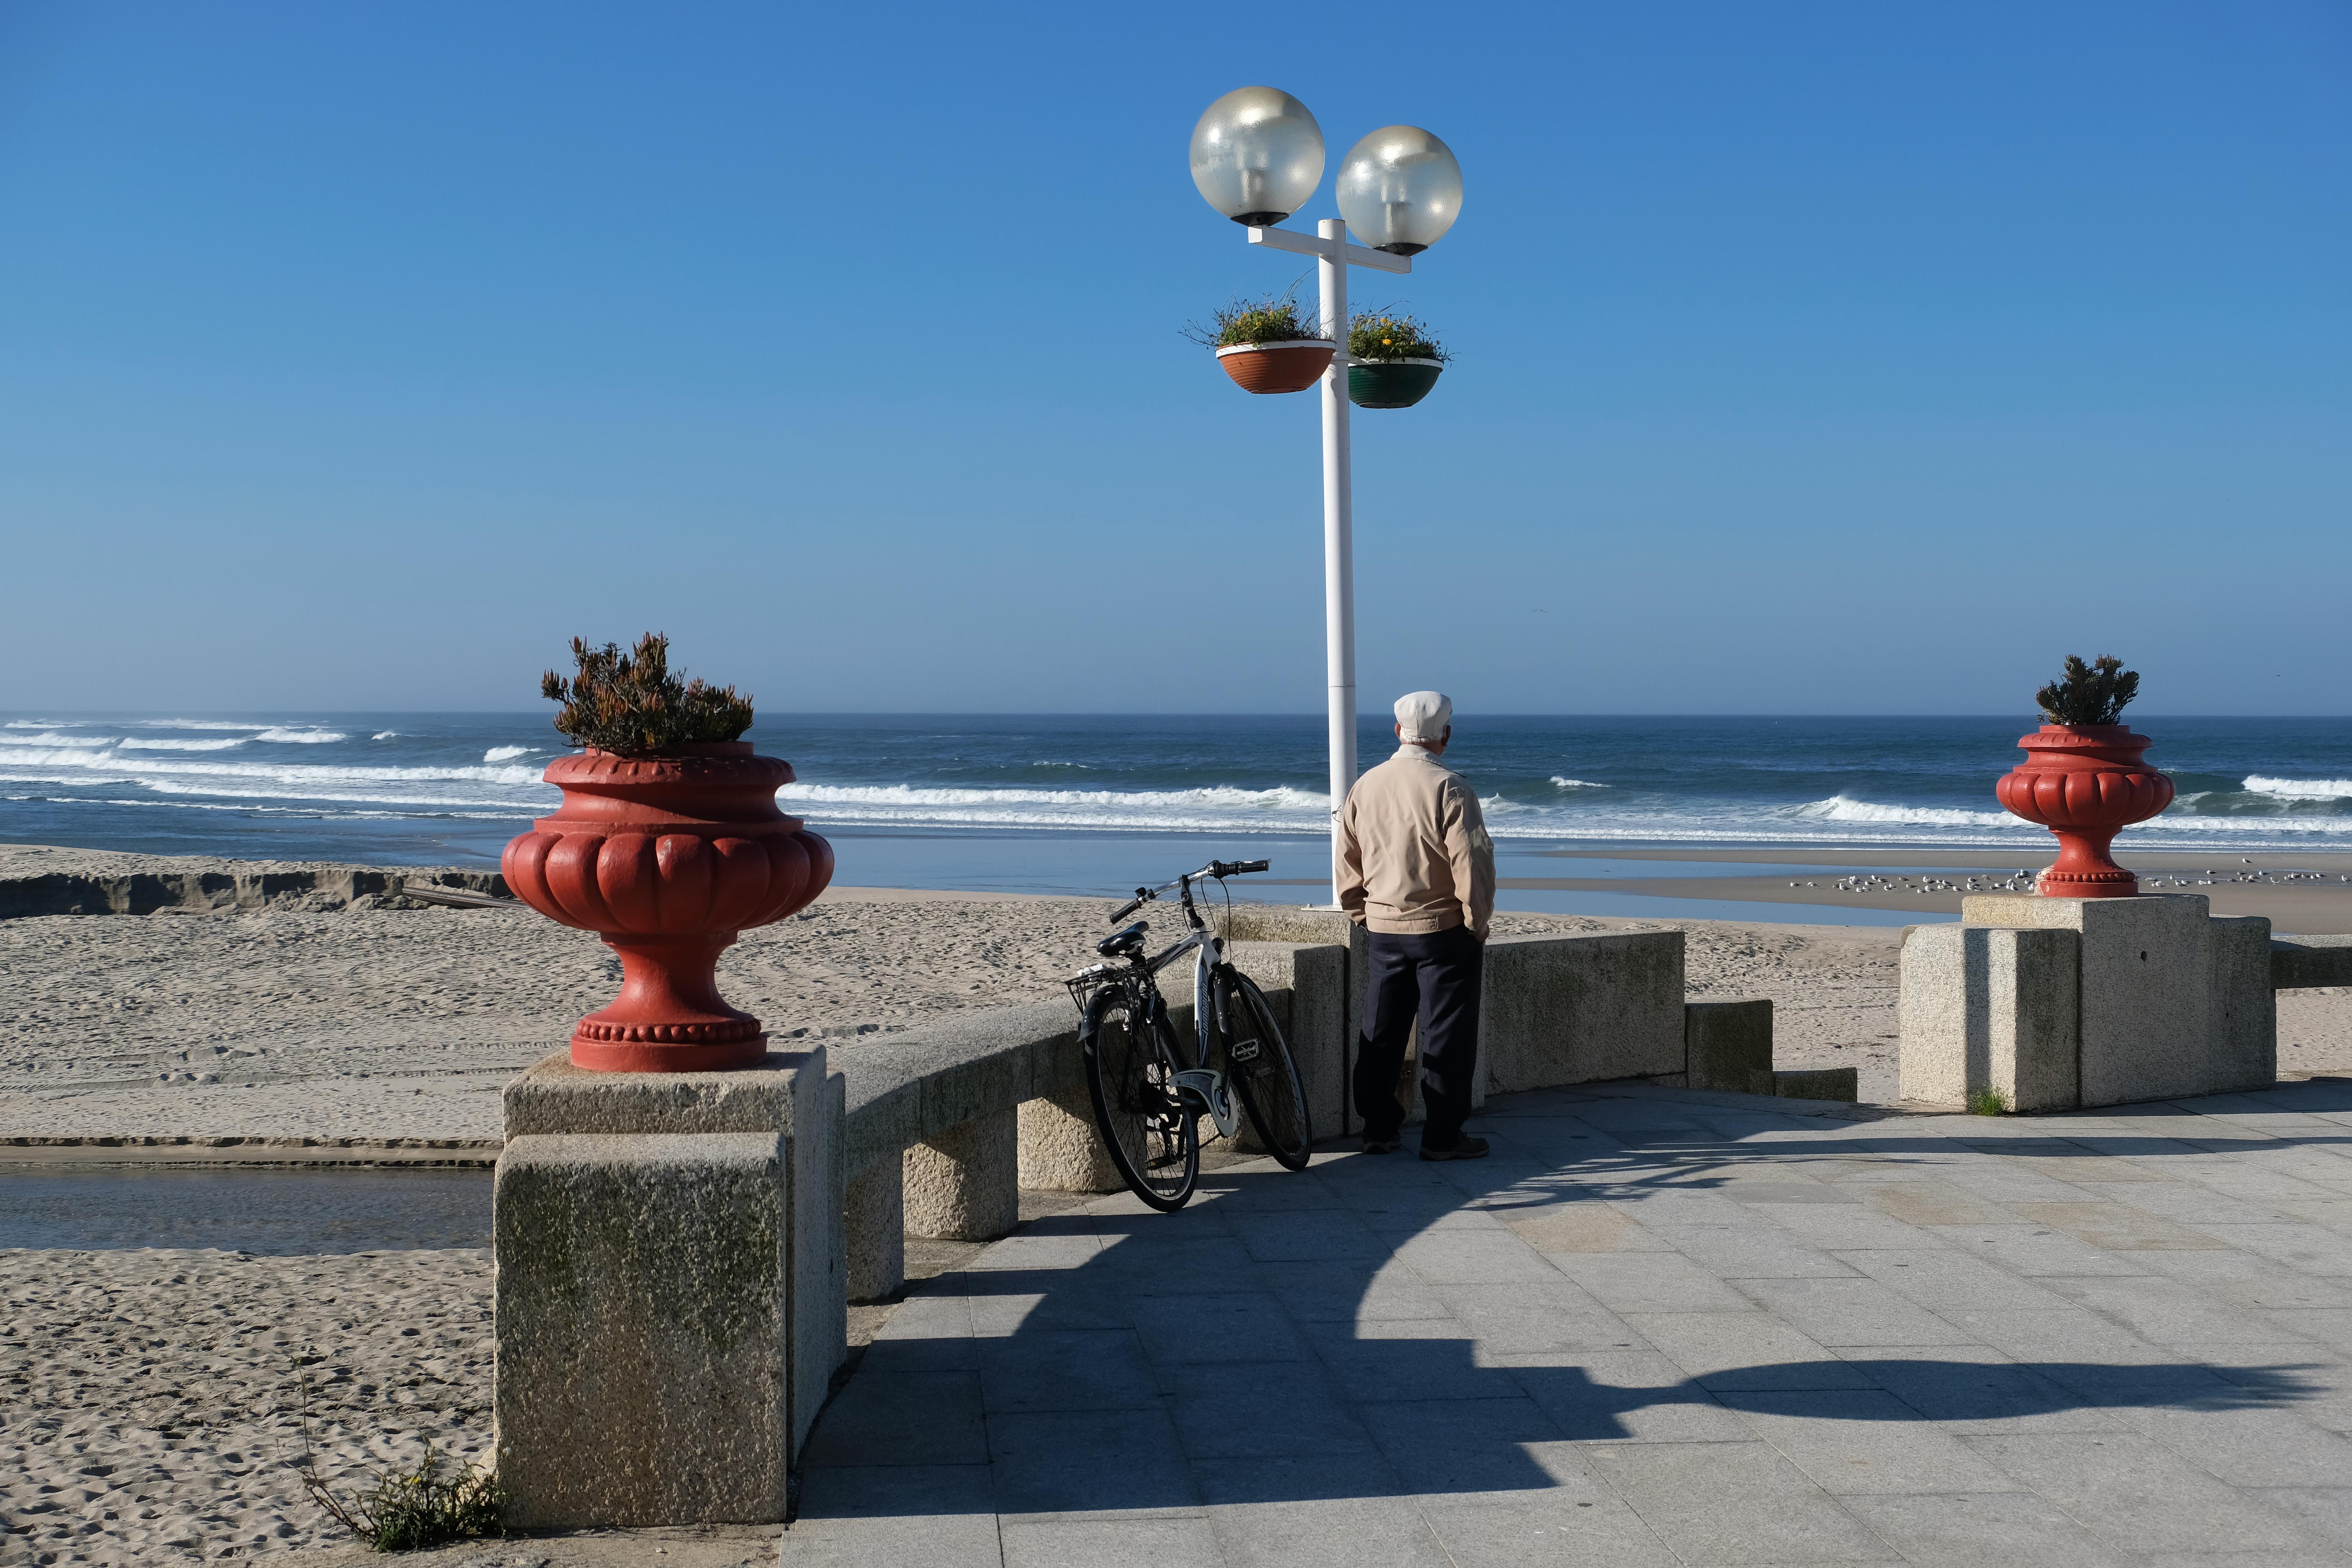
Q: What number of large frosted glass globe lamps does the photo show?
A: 2